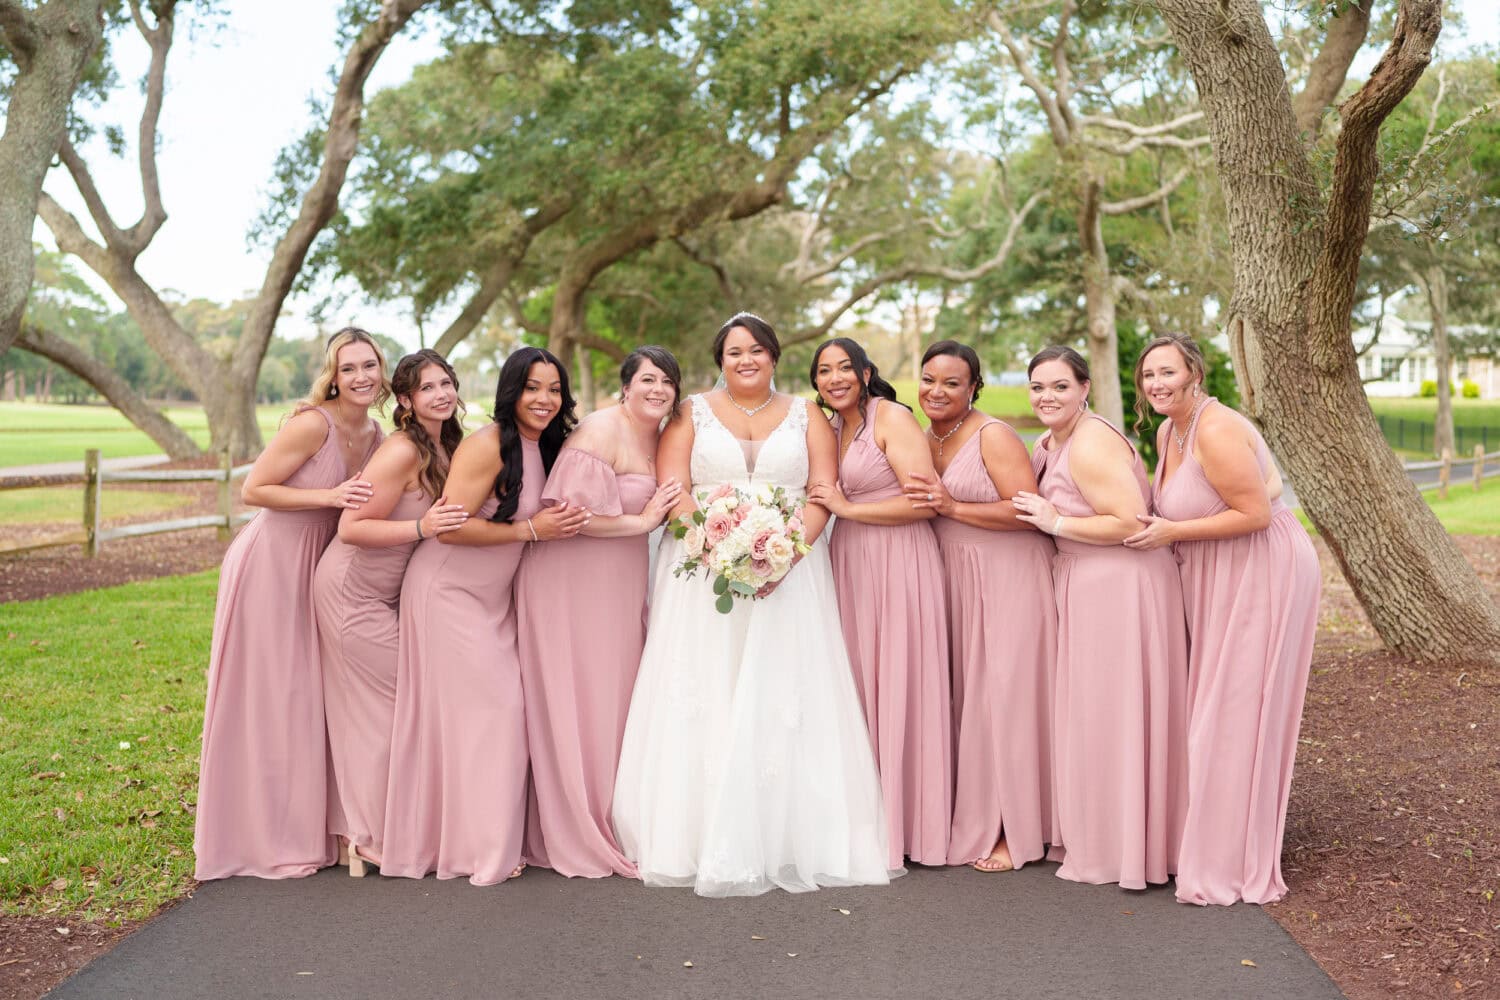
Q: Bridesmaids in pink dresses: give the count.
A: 8